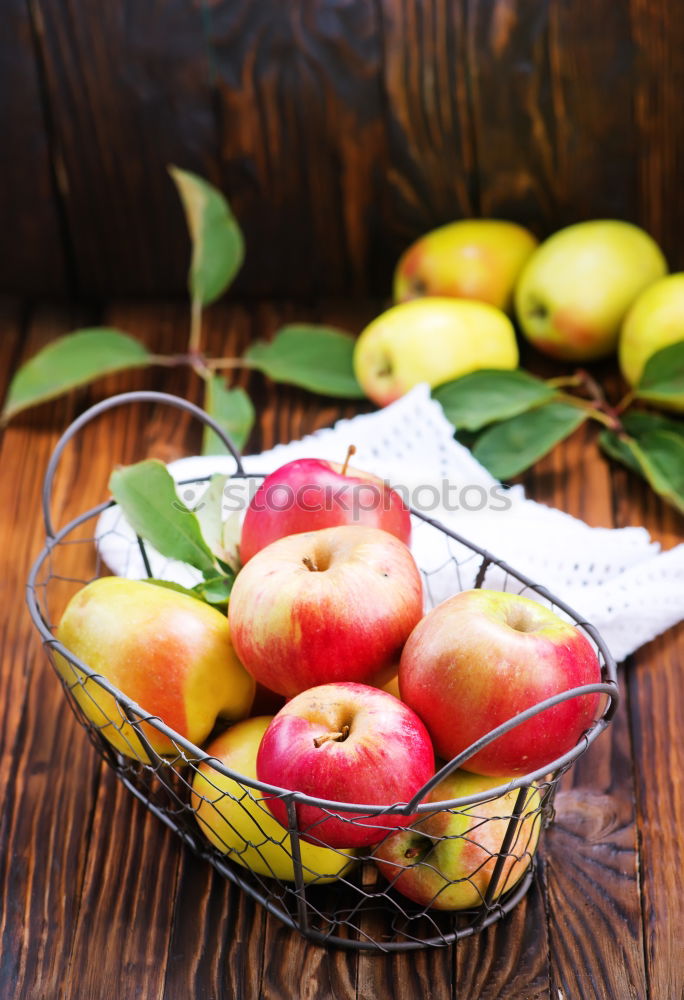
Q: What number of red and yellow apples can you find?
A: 11